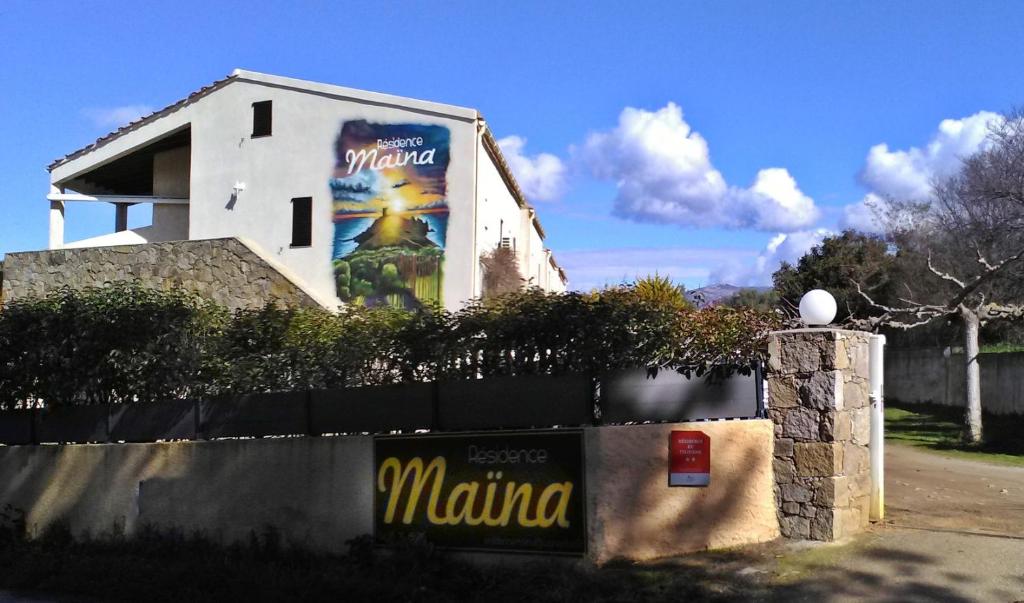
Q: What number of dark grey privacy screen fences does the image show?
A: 7